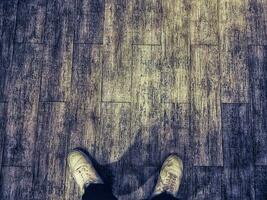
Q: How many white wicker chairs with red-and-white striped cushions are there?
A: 0